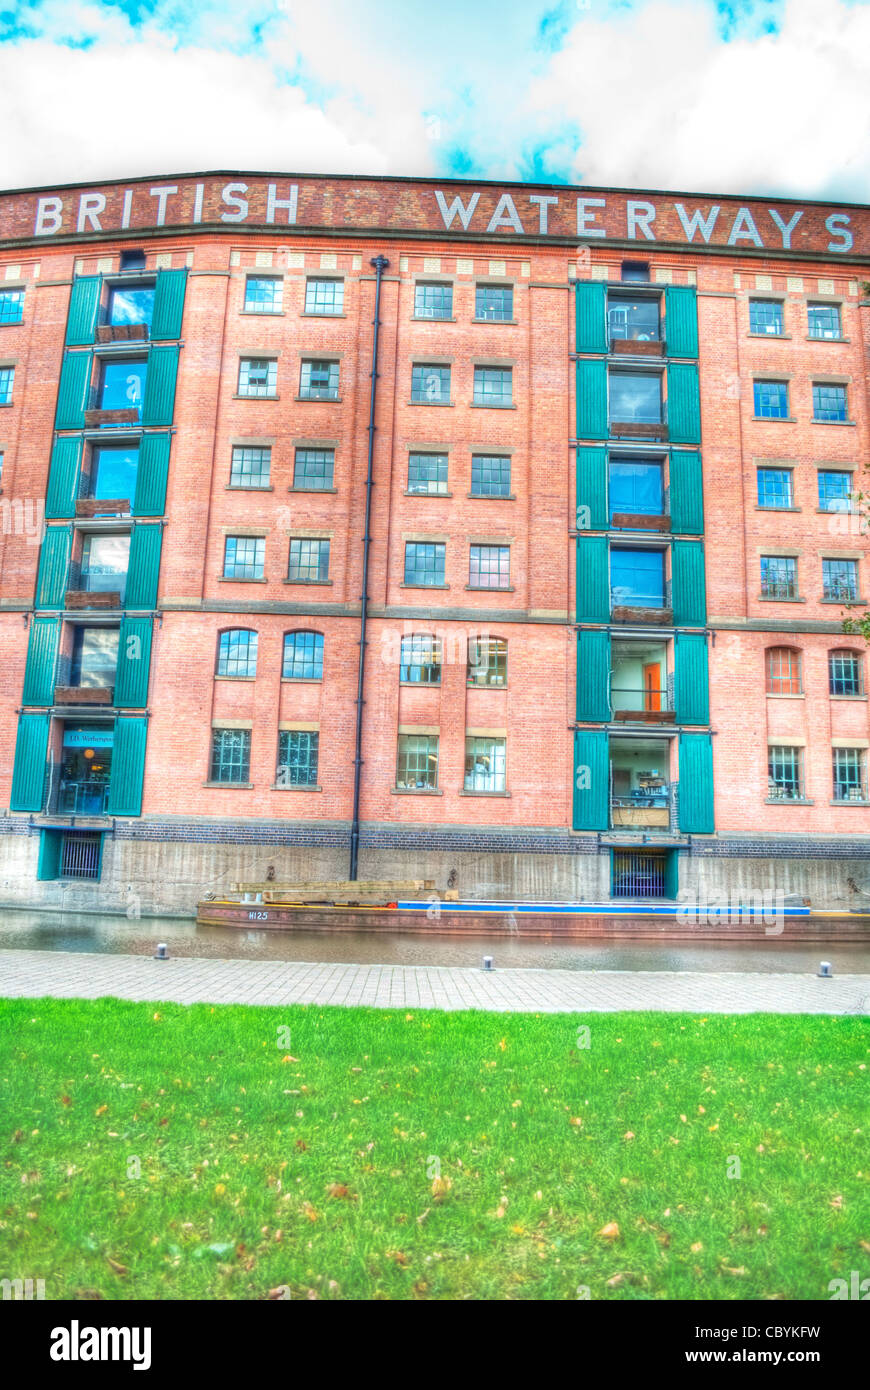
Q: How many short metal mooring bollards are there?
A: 3